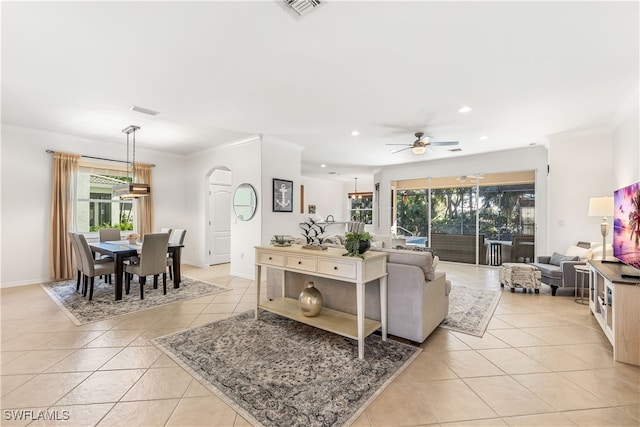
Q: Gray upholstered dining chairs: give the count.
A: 6